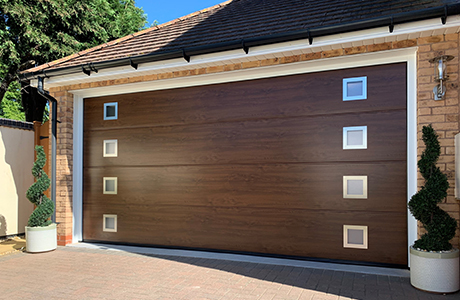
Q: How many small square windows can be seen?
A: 8